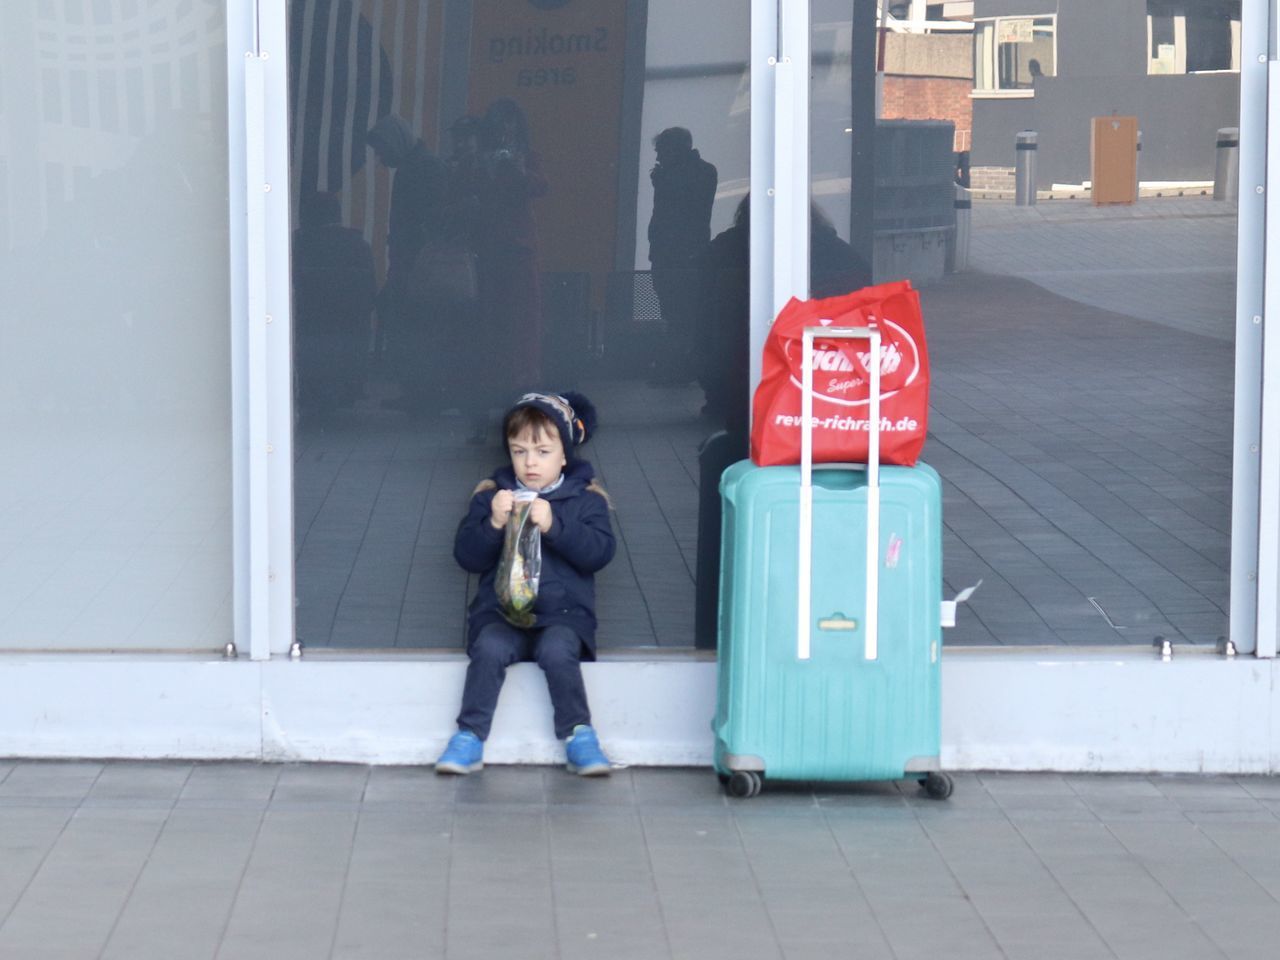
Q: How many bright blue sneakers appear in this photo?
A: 2